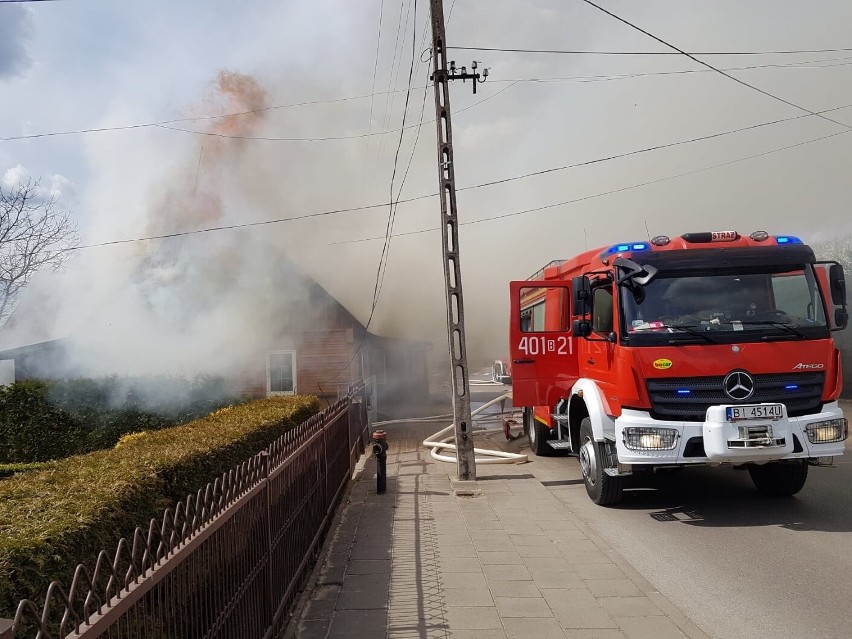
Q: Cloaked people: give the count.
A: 0